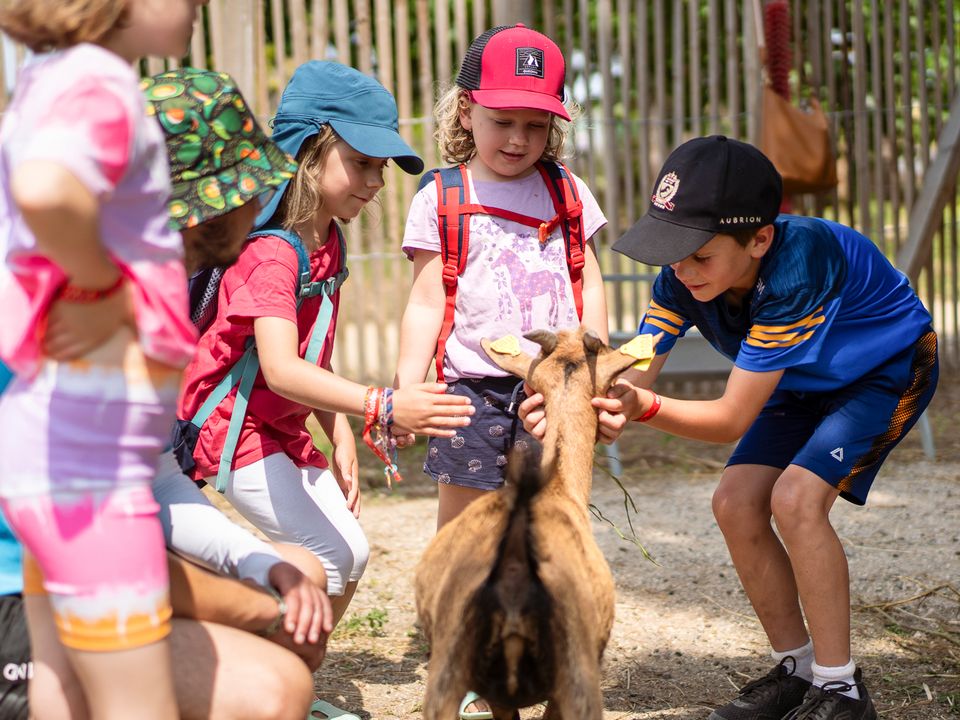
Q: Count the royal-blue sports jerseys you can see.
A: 1